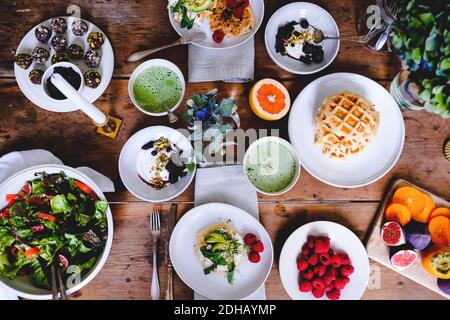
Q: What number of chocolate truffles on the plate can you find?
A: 12